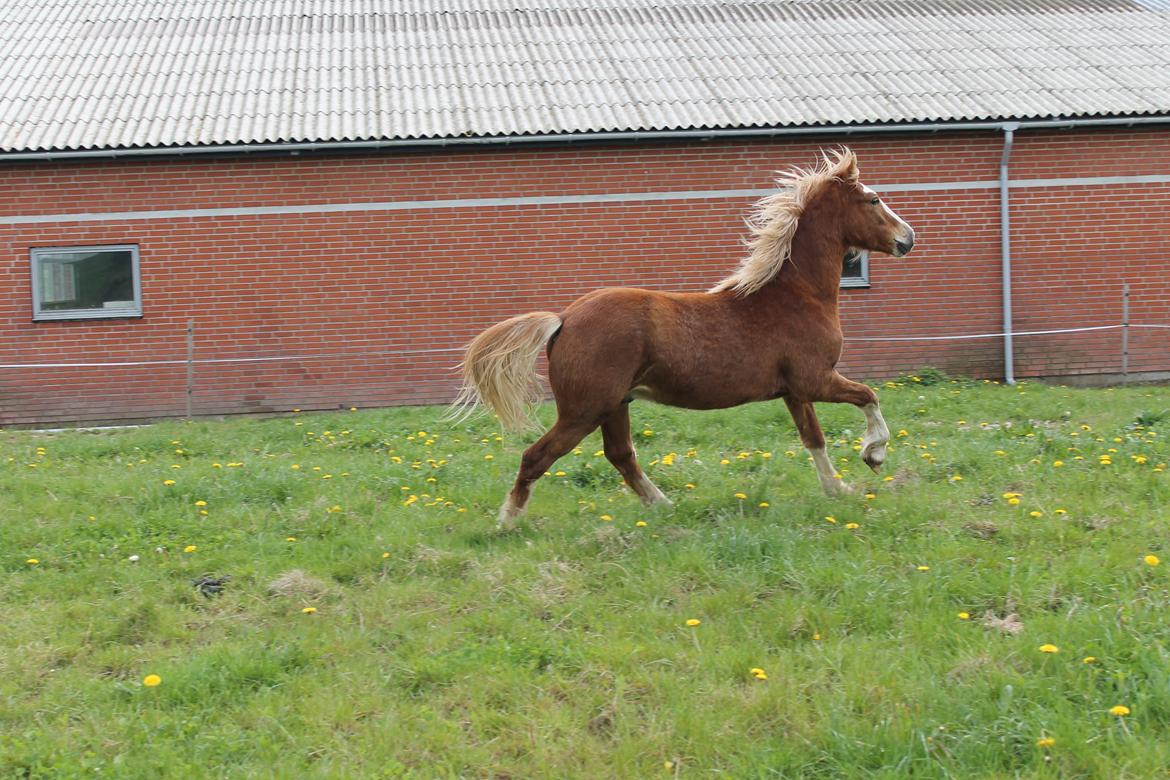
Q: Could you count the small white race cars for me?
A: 0